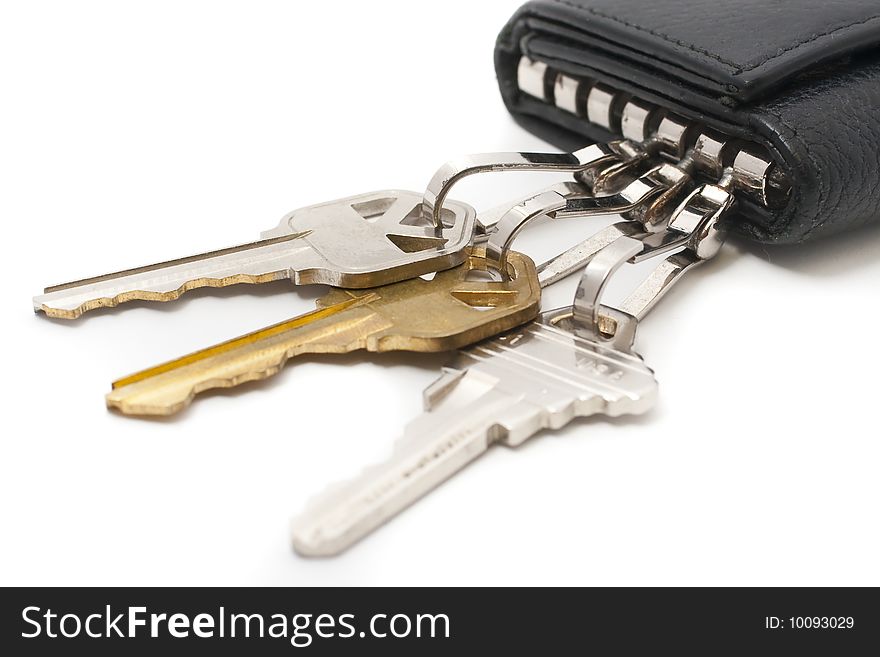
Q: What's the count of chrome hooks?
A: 3